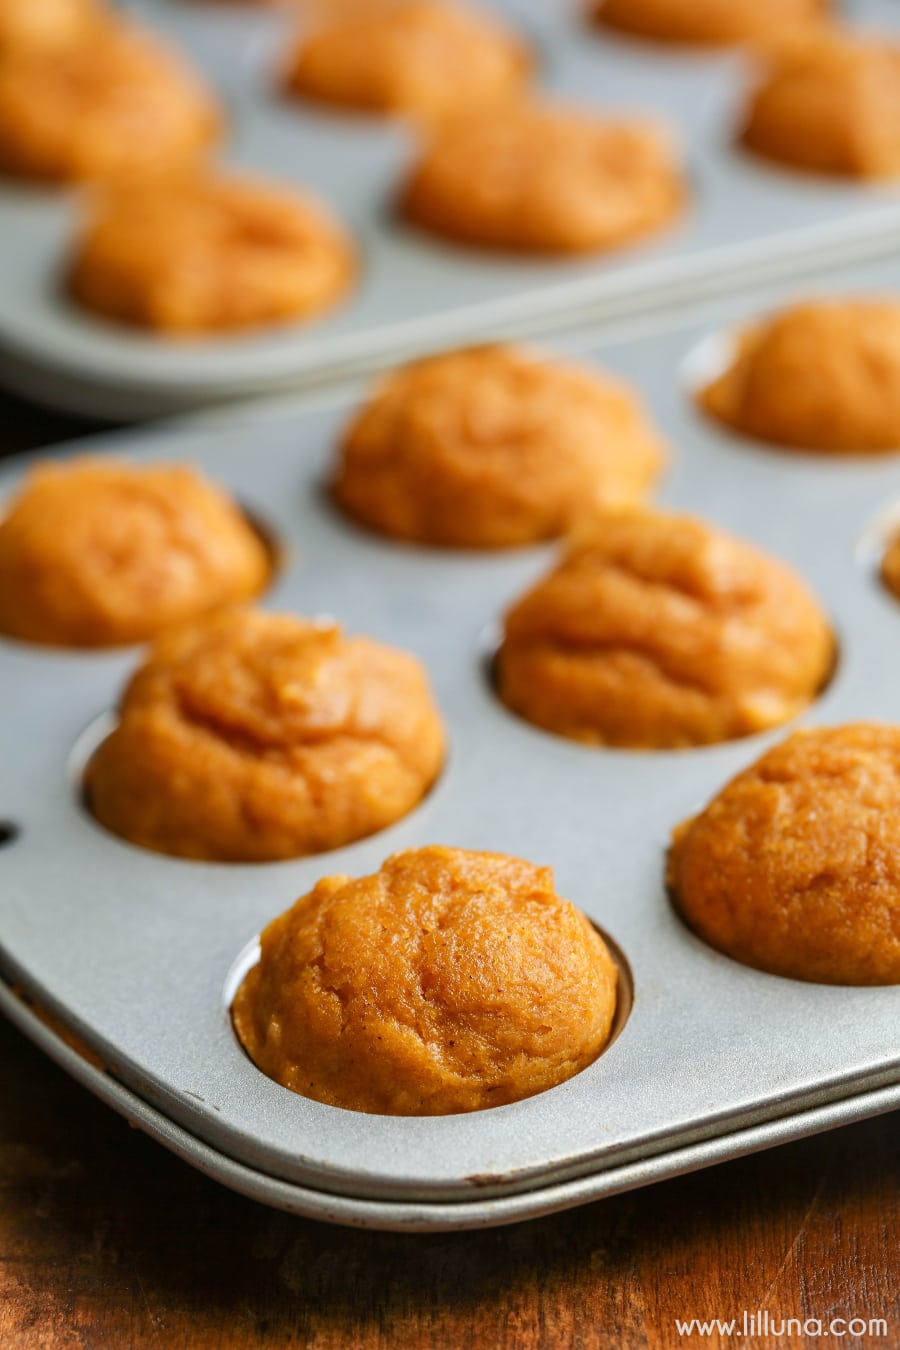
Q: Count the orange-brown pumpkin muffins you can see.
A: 15